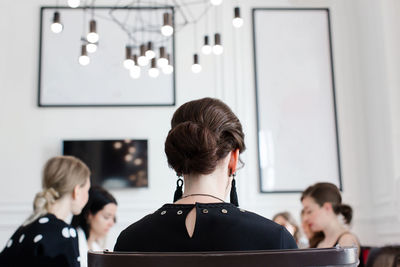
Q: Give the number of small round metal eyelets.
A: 5